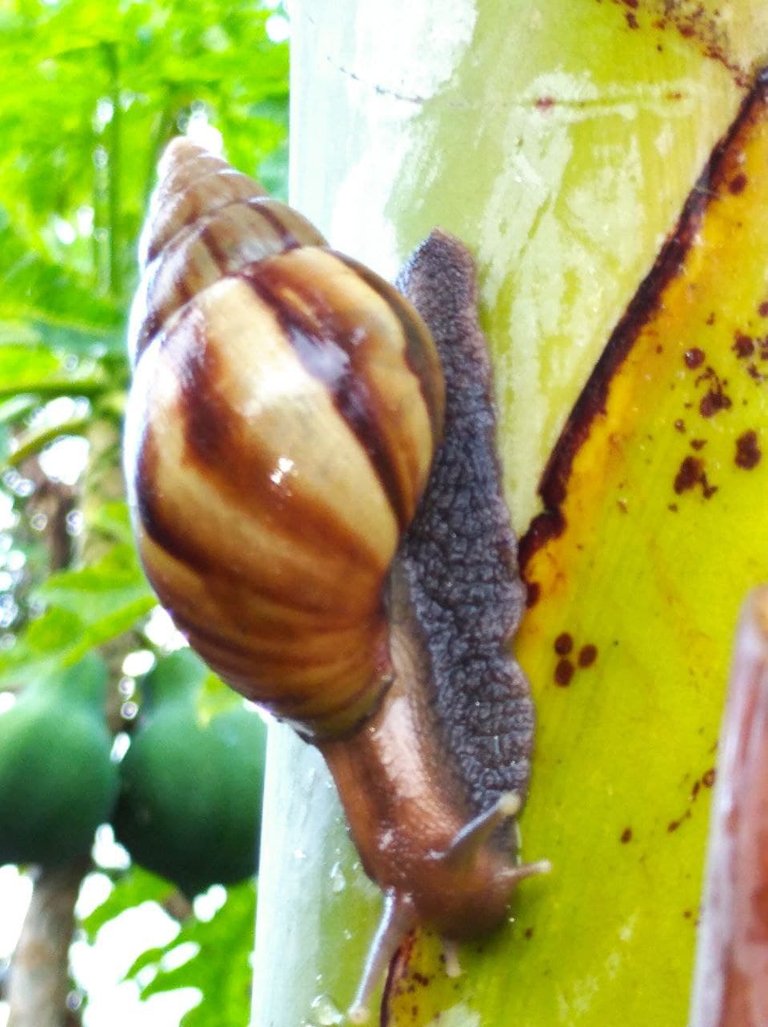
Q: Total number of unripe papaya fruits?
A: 2